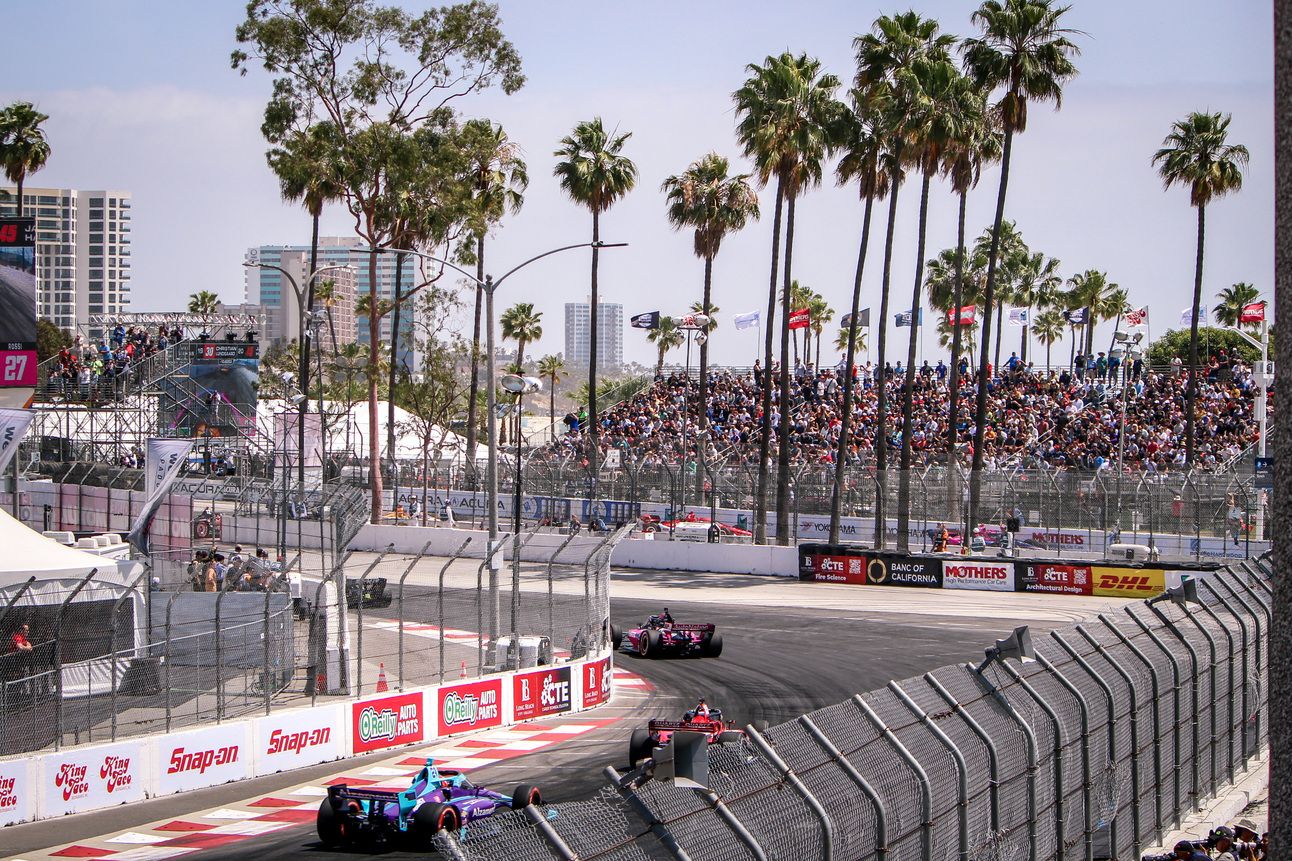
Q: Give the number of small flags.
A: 12